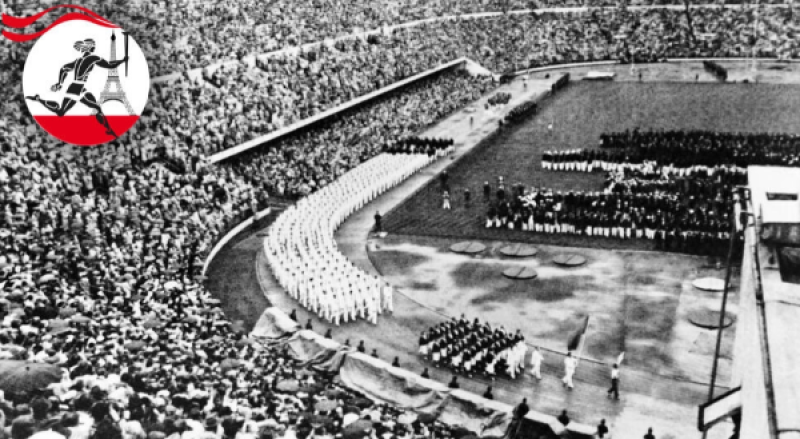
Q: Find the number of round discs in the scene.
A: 6